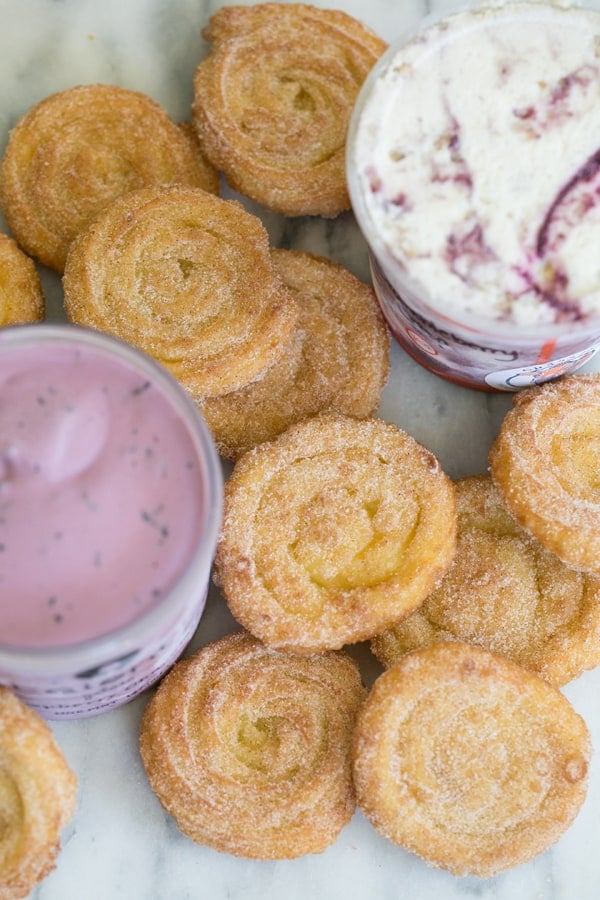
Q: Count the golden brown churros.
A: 11